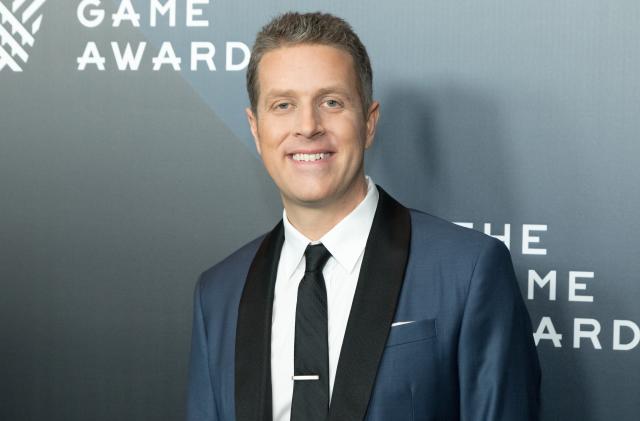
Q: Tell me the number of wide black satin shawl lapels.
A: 2